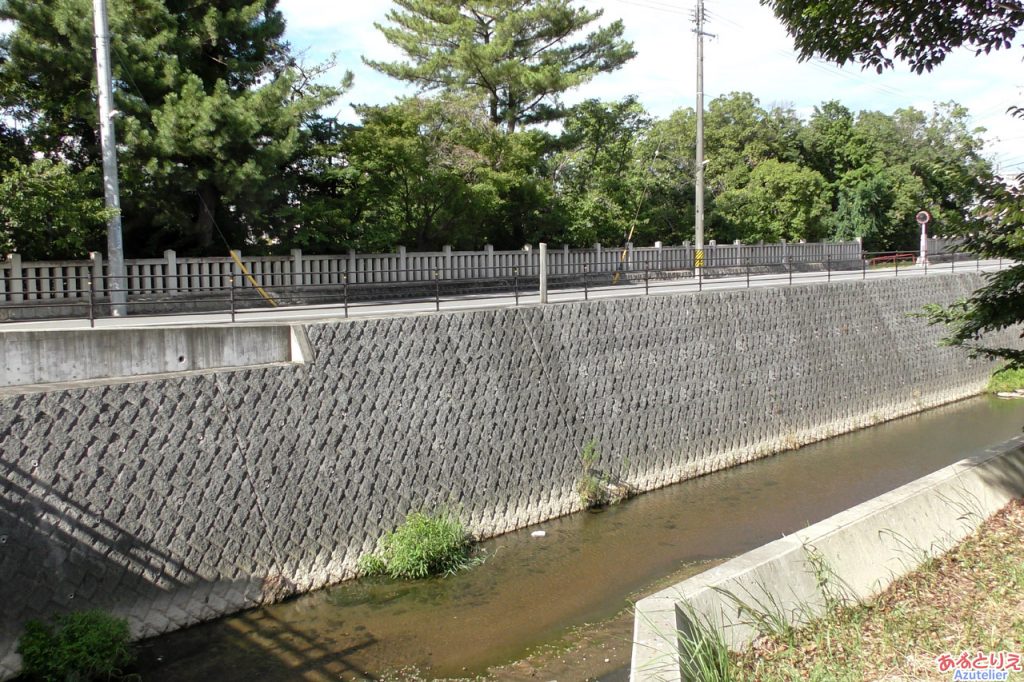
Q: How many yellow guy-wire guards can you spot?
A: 2